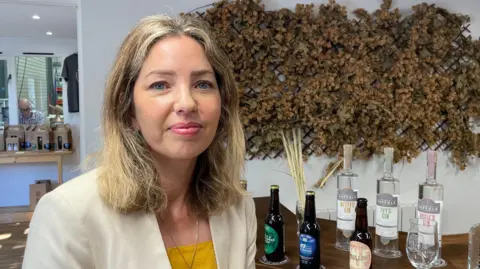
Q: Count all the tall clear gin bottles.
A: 3